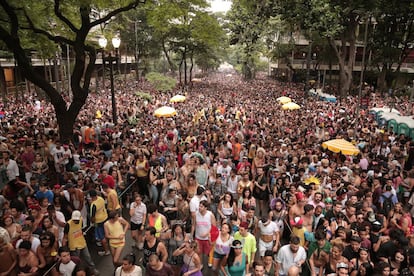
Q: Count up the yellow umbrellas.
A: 5